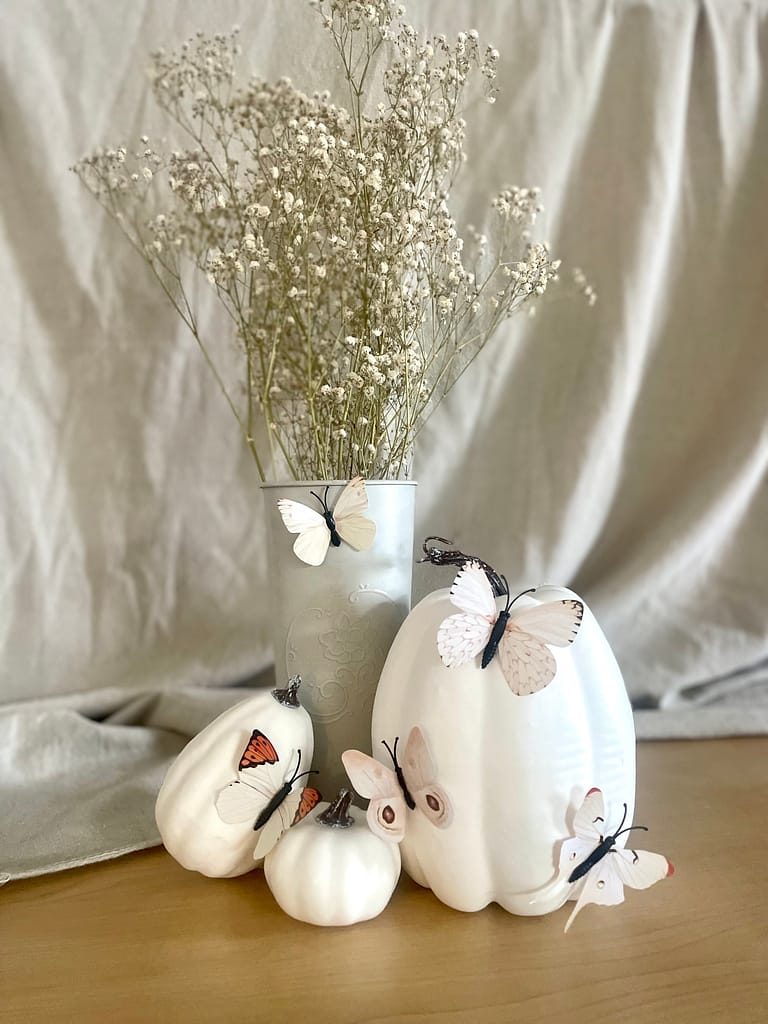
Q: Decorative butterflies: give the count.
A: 5